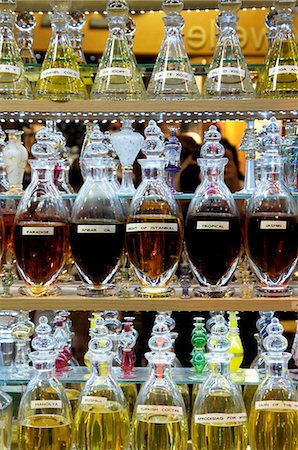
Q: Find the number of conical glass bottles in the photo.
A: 6